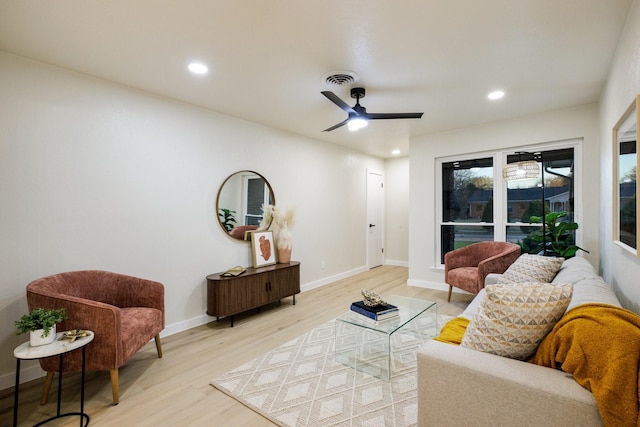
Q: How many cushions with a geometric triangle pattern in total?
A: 2